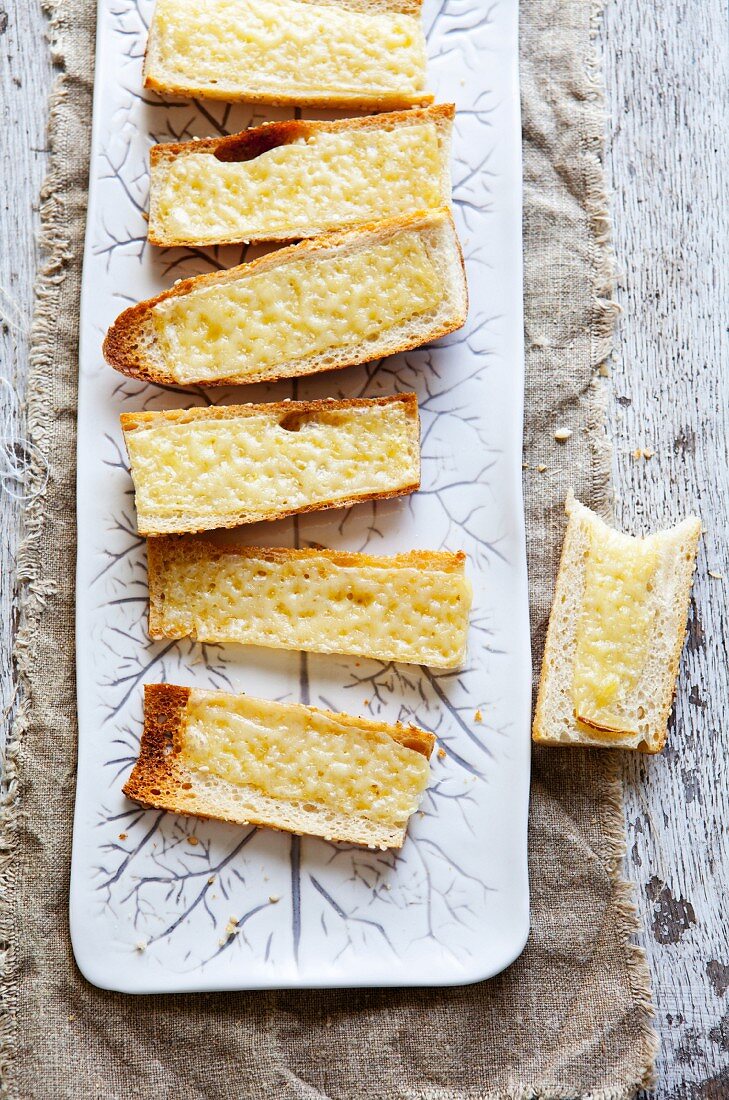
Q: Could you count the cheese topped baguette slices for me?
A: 7